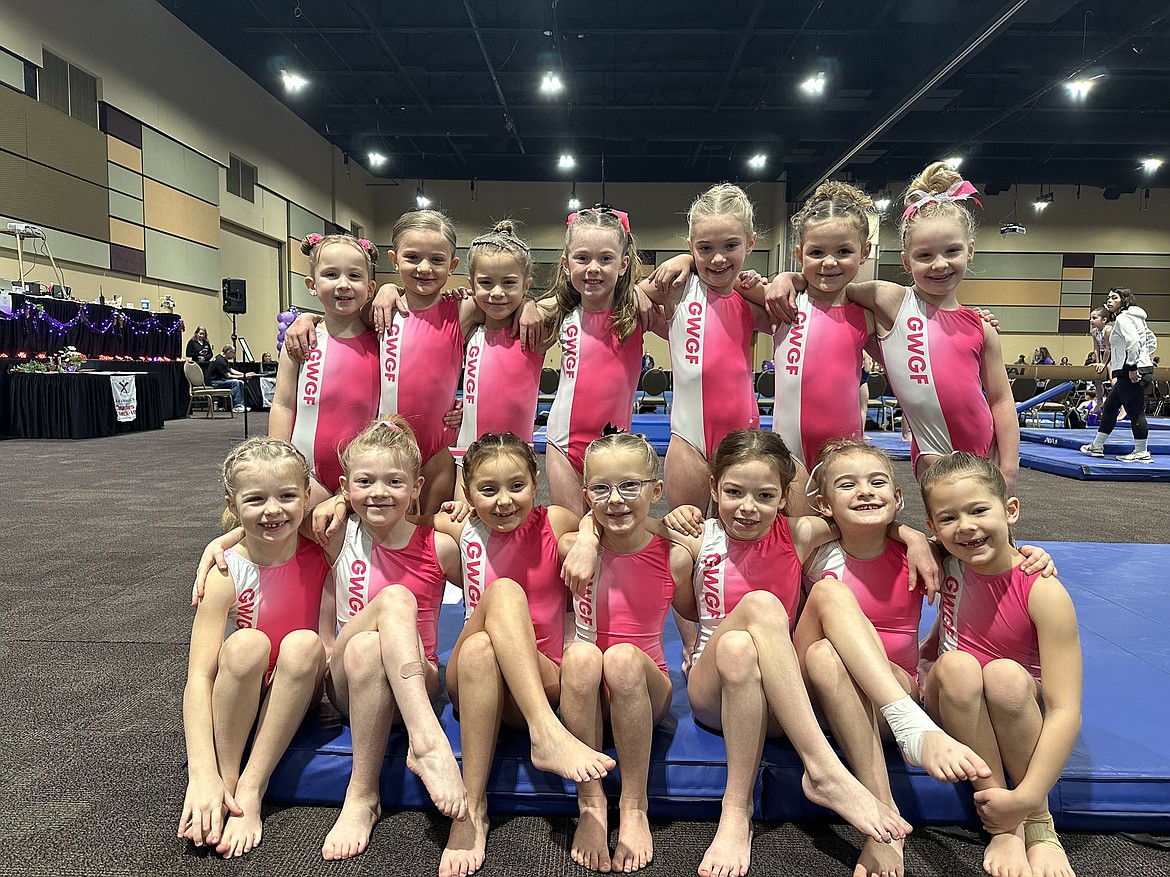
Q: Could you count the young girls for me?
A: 14